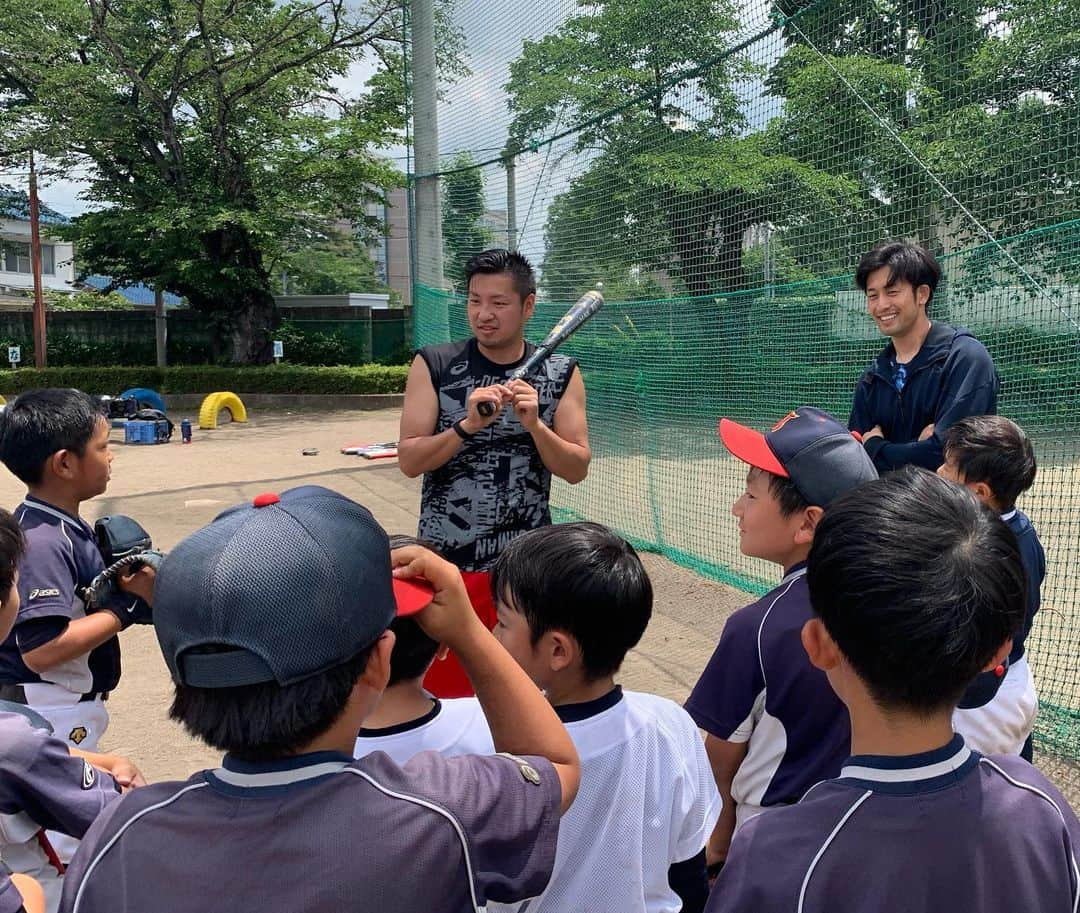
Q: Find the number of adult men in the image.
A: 2